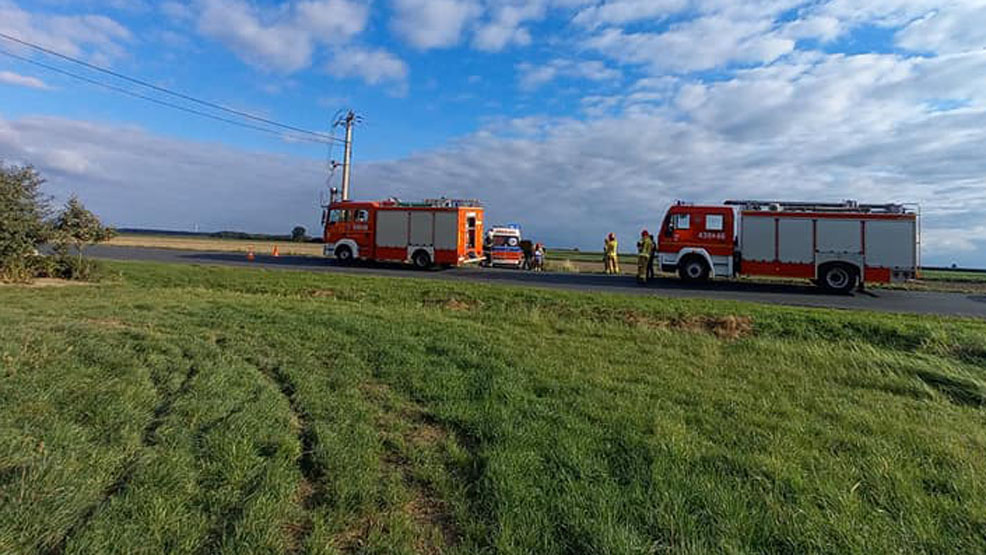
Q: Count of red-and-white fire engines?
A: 2